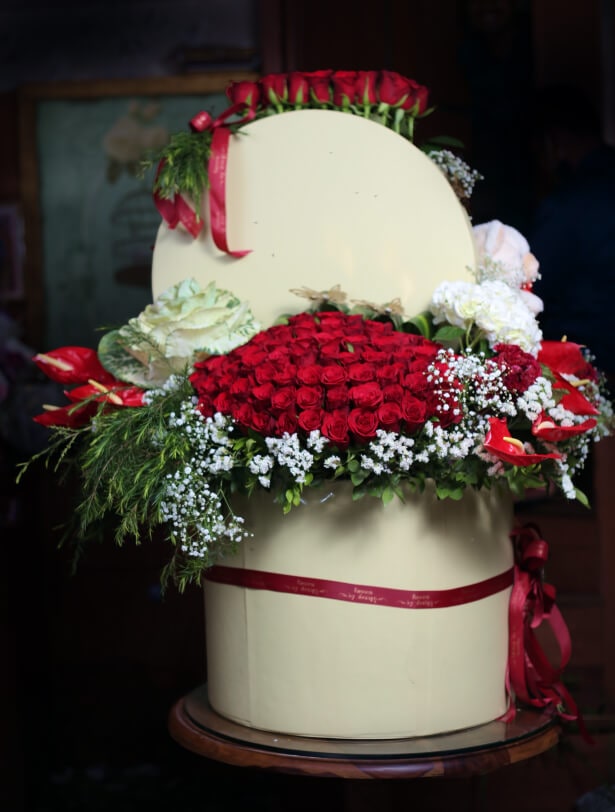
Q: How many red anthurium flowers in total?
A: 7